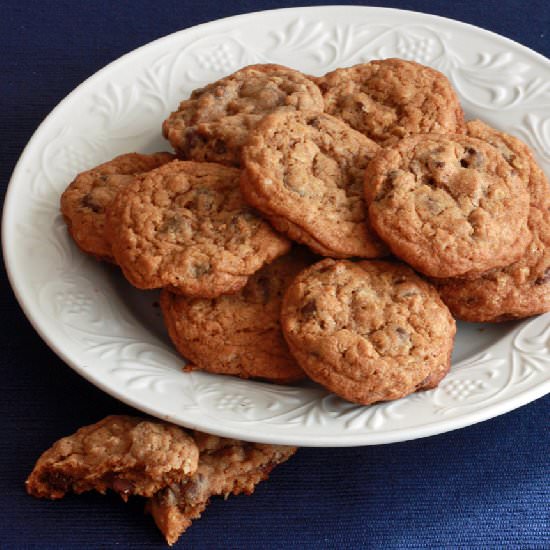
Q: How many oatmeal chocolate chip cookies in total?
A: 11